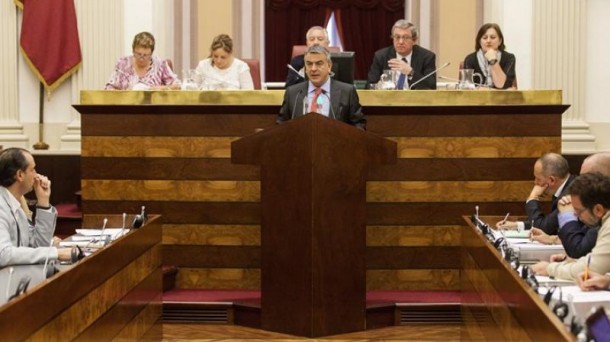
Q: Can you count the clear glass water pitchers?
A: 3